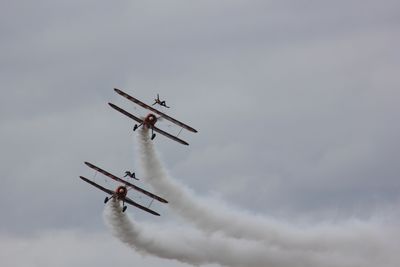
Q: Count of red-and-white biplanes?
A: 2